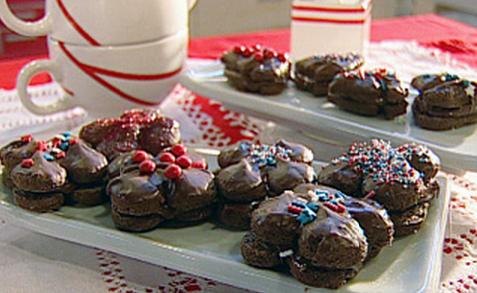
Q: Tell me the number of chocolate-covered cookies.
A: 10